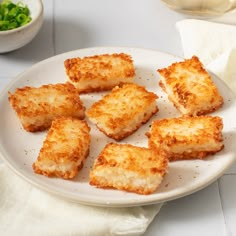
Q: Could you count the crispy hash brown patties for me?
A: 7